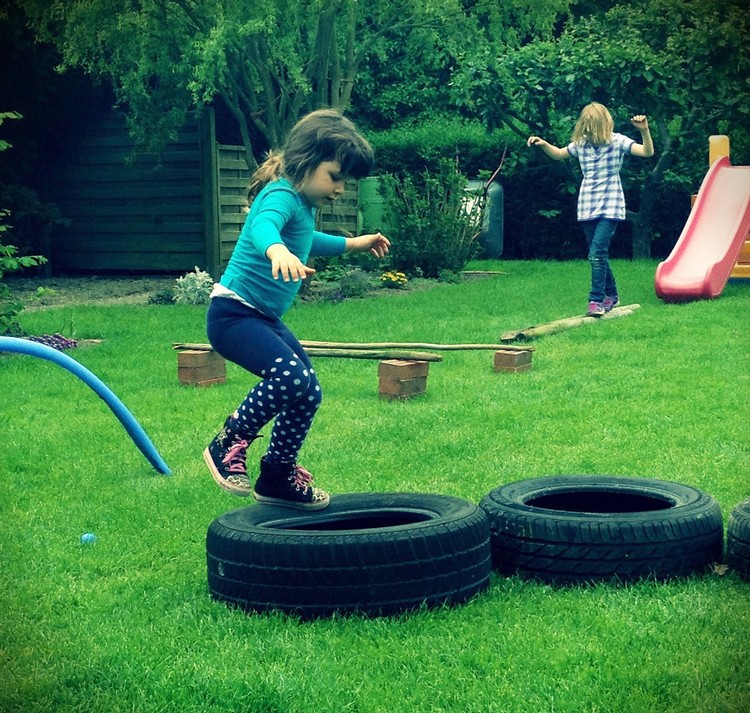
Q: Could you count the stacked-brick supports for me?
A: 3